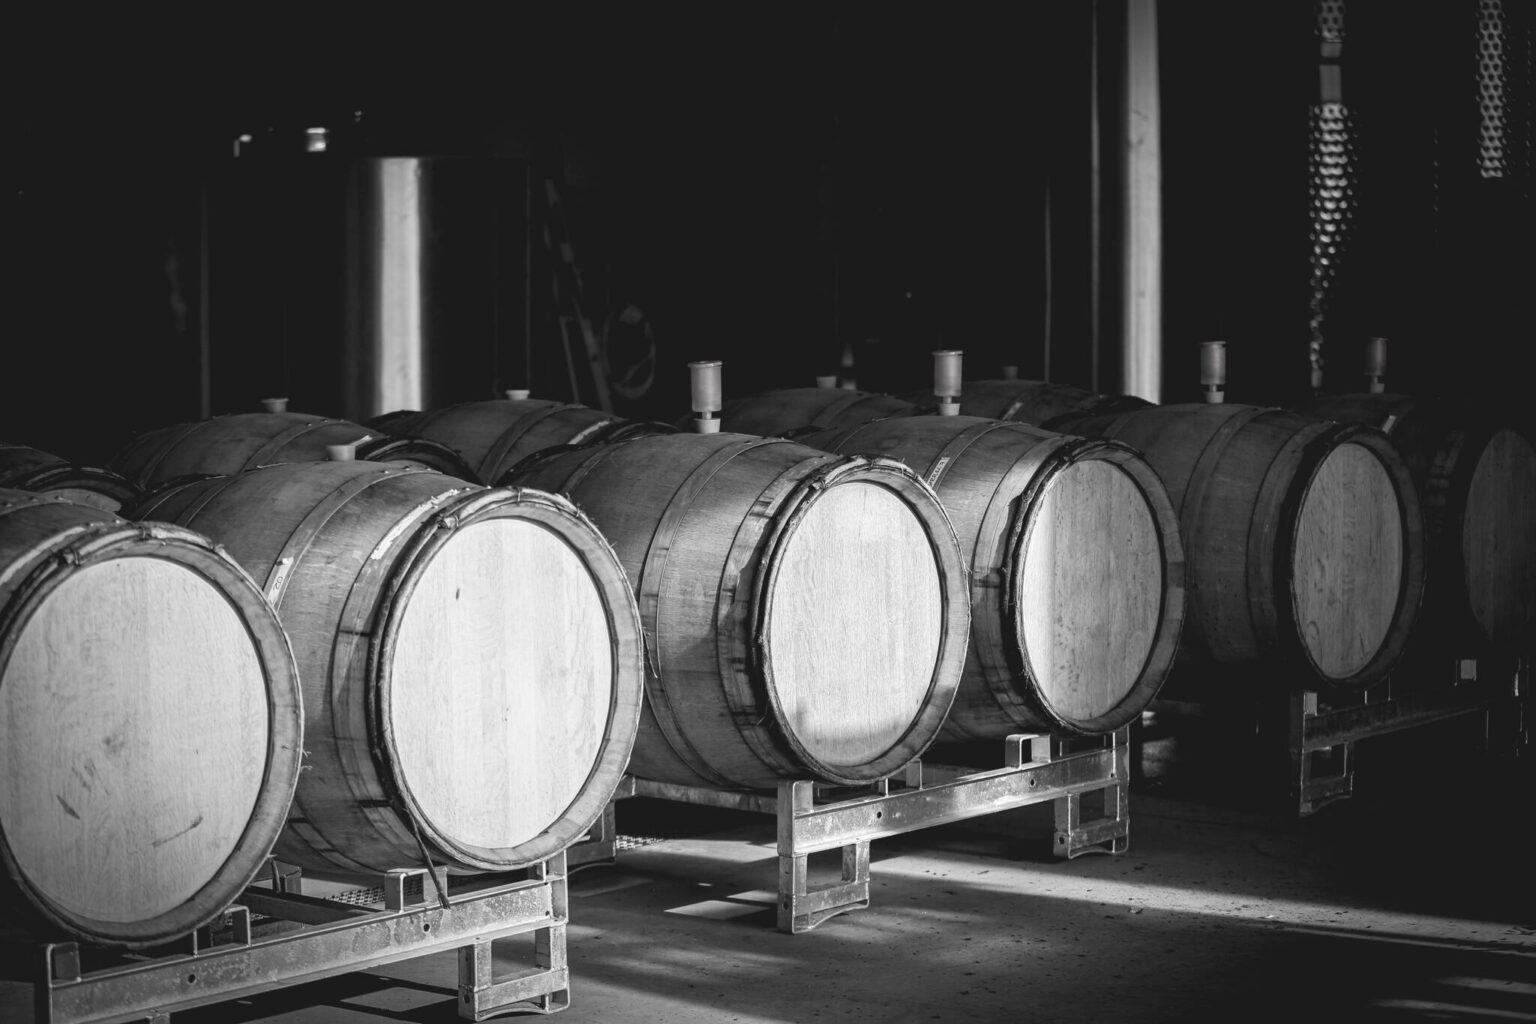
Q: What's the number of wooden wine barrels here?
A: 11